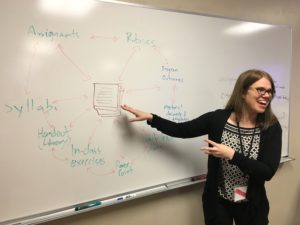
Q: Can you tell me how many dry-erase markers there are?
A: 2